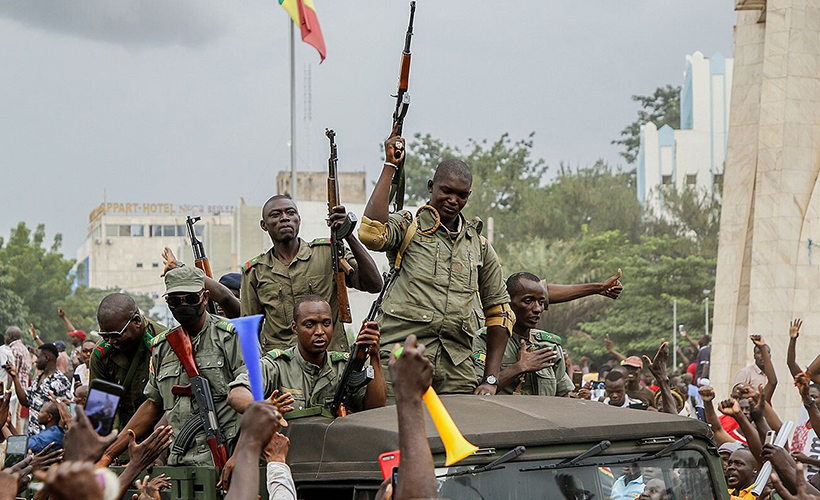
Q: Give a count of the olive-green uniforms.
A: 6